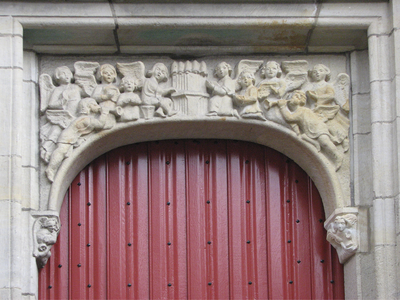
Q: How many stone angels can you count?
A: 10